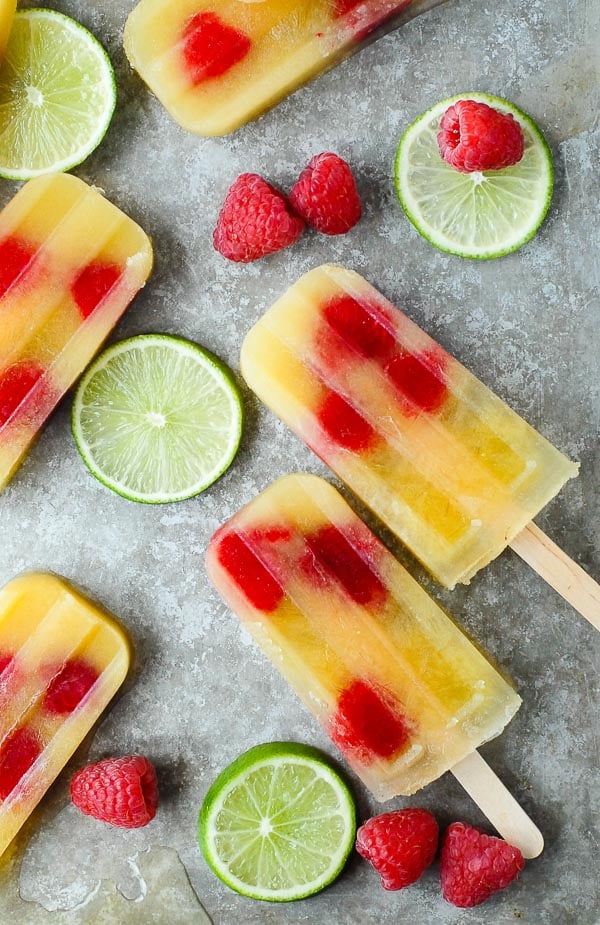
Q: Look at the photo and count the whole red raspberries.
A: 6